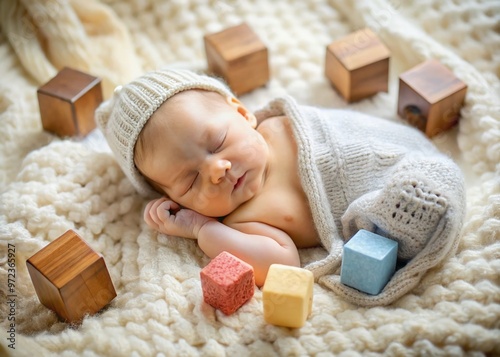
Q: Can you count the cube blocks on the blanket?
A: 8